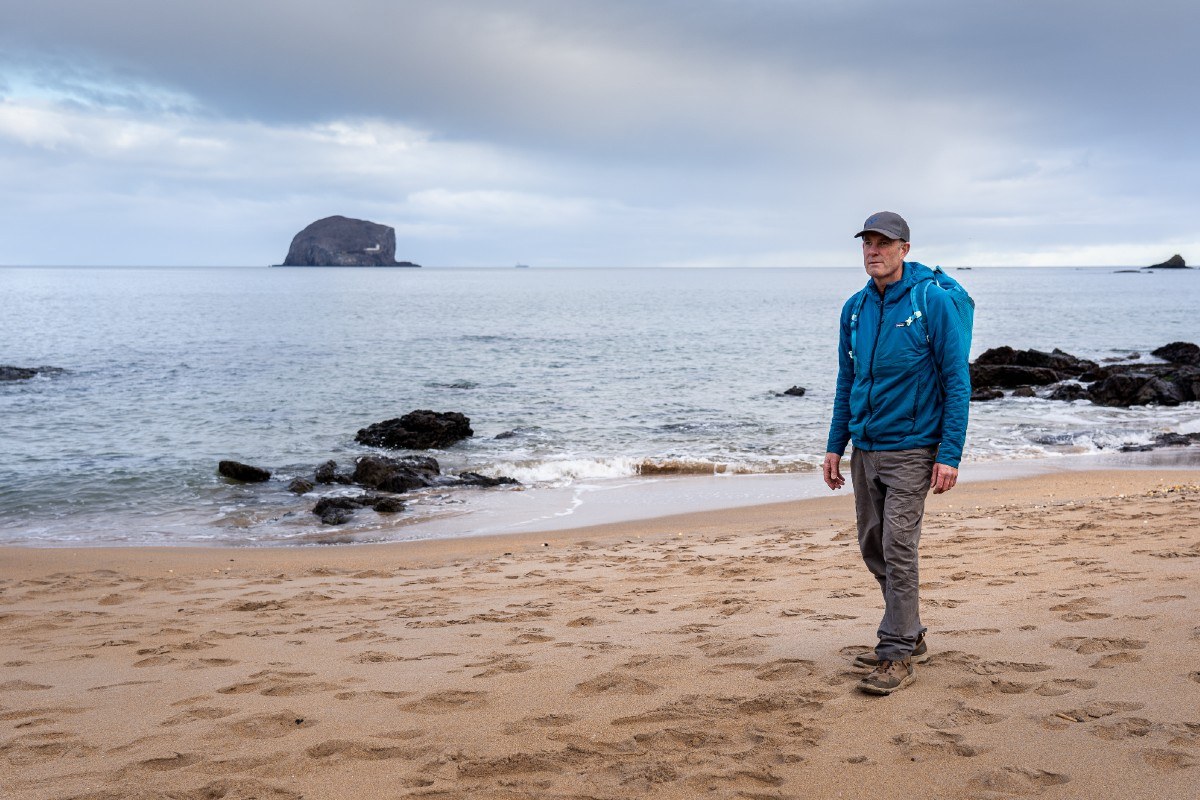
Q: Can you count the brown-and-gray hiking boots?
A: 2